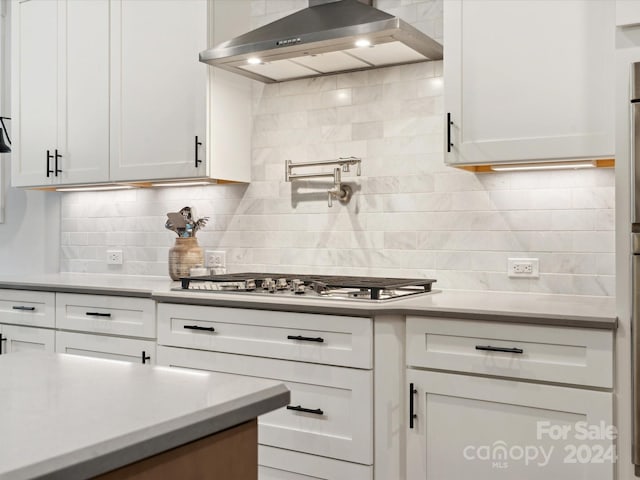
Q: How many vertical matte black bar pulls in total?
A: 7